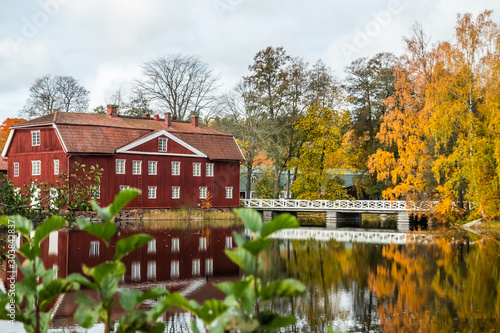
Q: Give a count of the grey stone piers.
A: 3